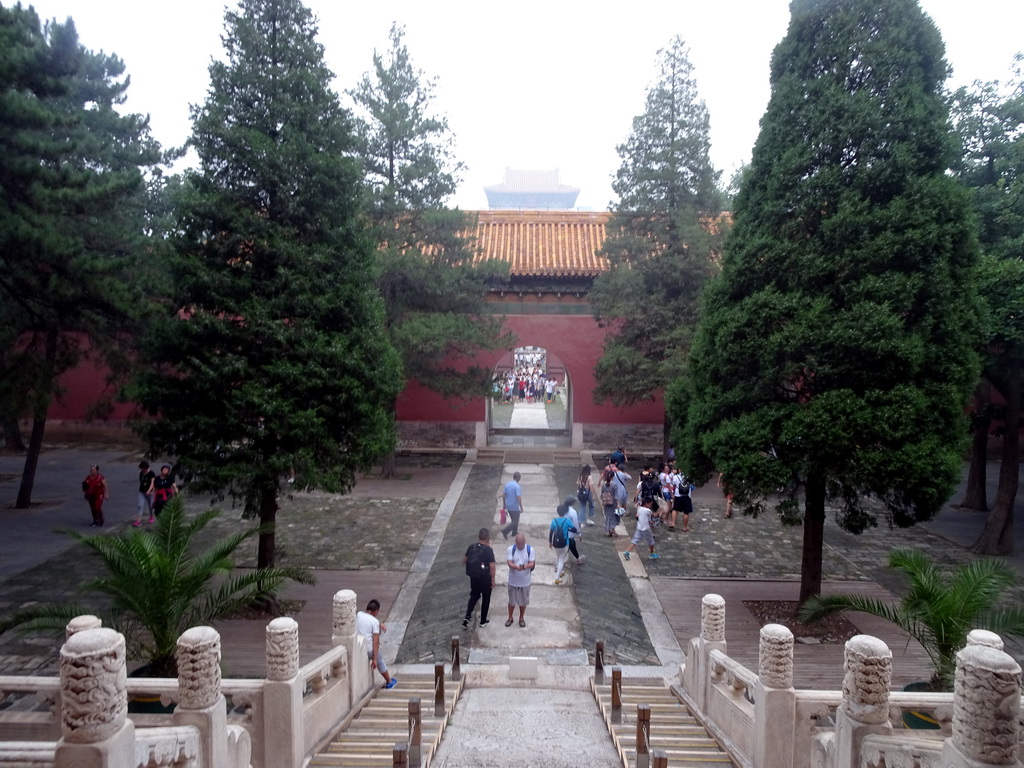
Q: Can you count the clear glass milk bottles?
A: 0